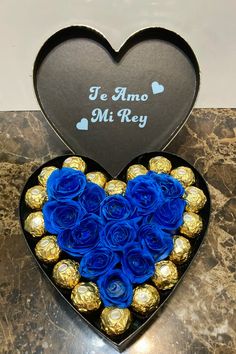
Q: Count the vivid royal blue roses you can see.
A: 13